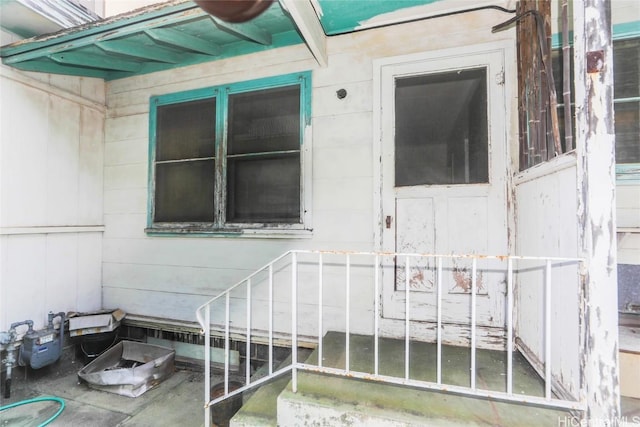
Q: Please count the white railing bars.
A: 13